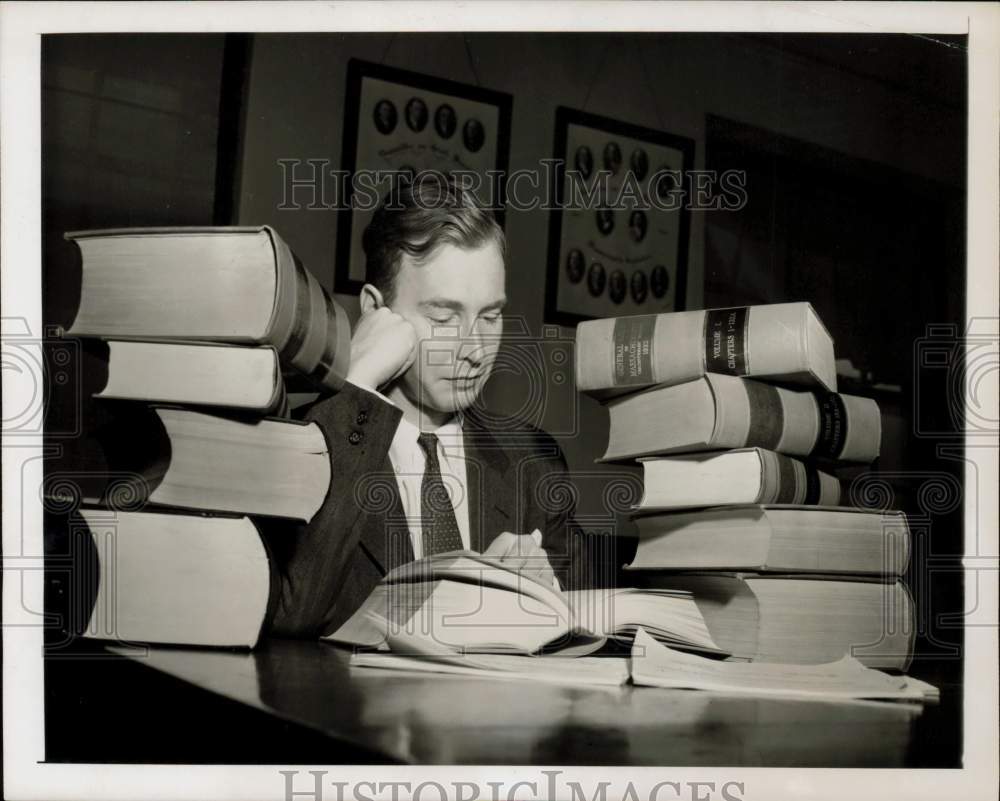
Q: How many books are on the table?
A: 10